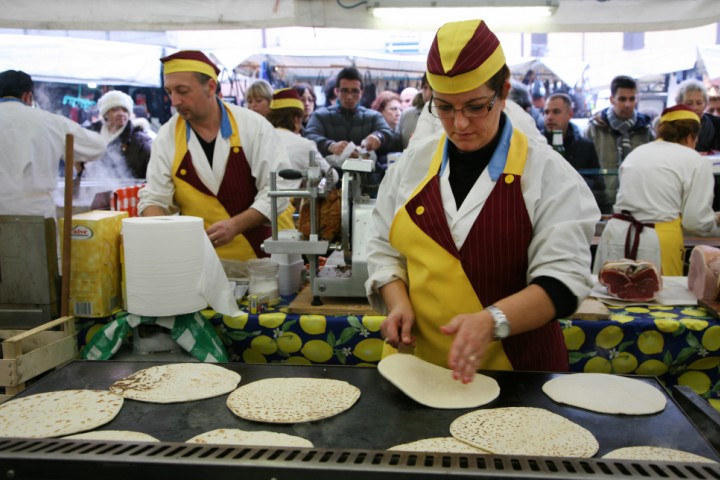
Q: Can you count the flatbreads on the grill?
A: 10